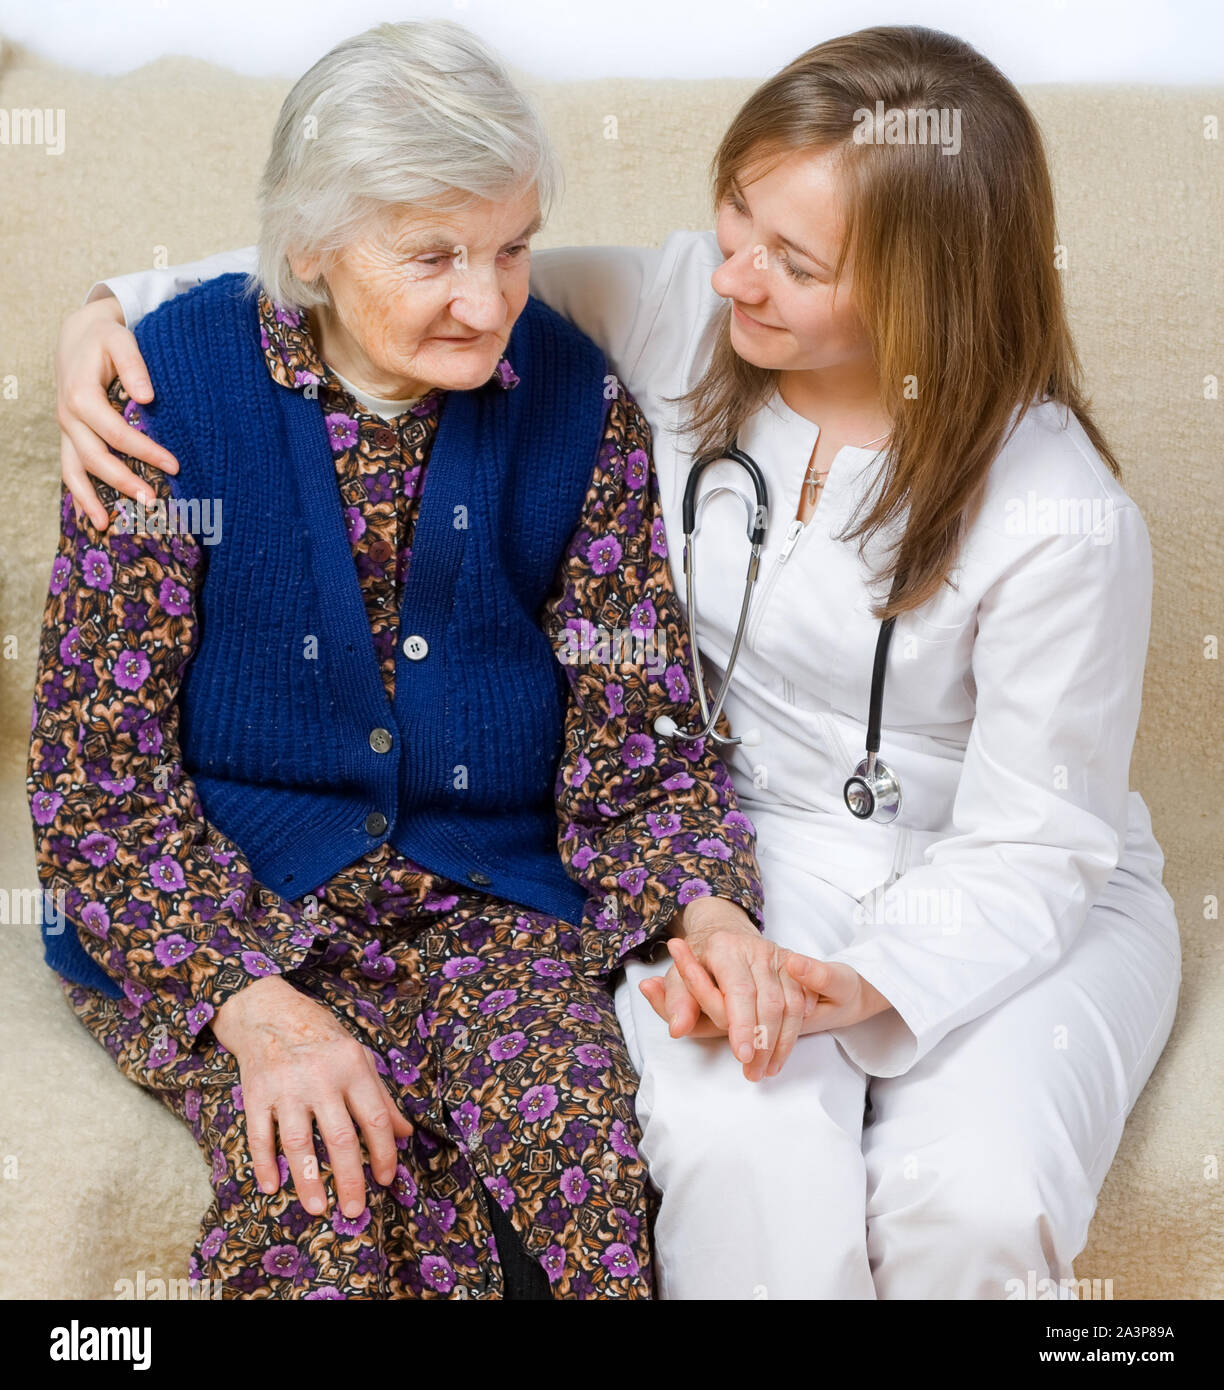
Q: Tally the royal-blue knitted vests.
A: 1